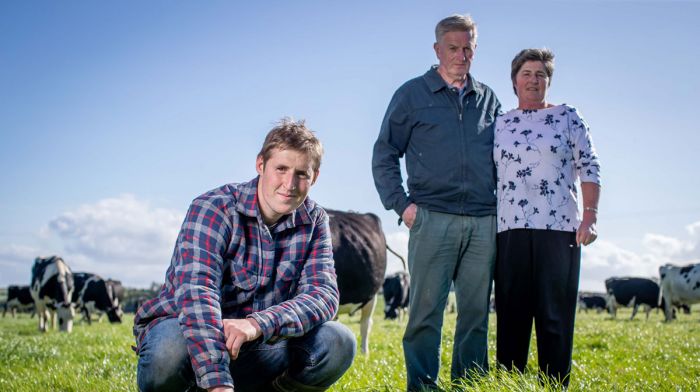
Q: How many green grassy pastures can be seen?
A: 1